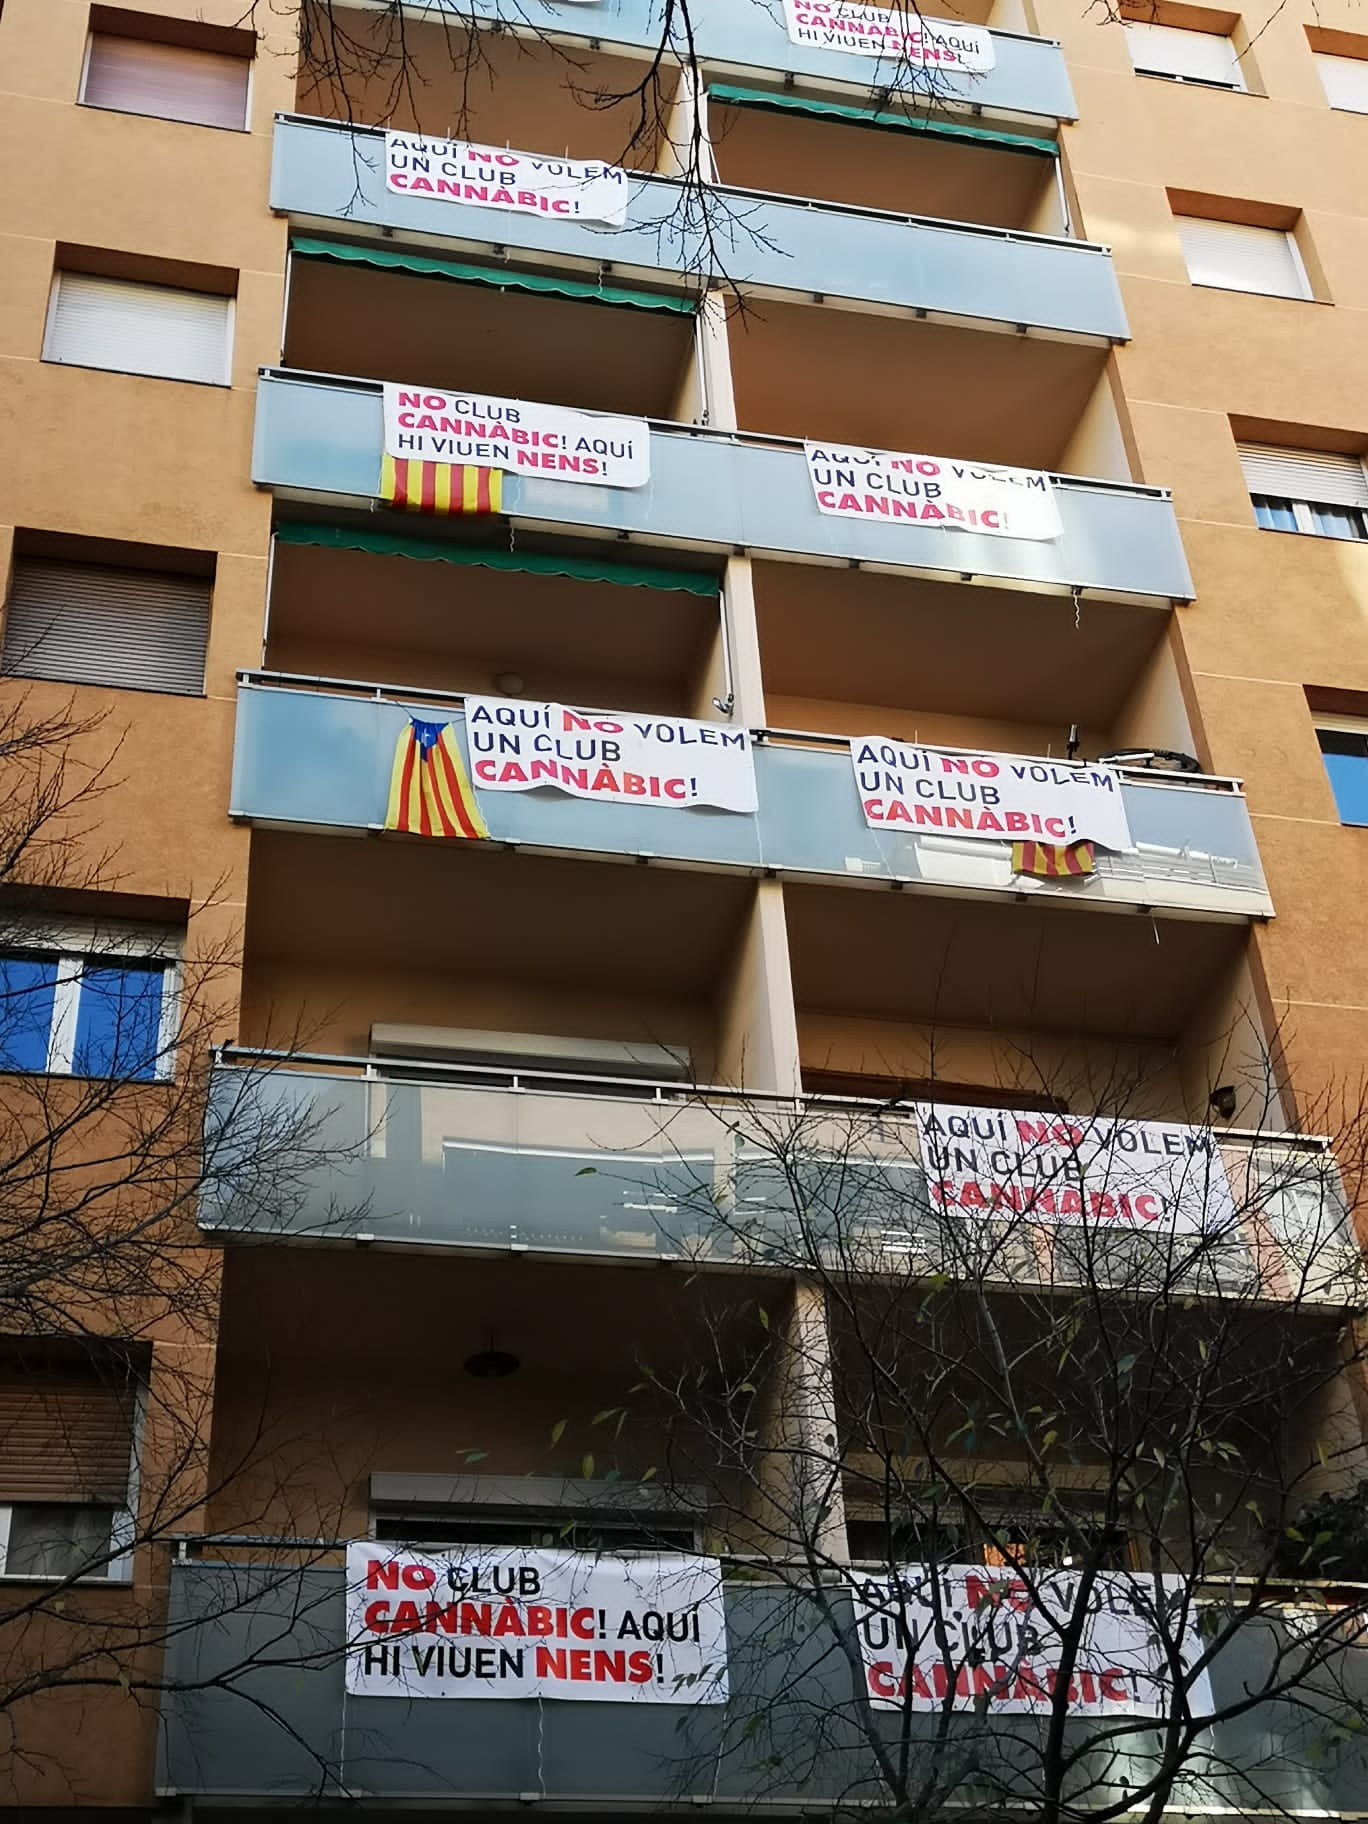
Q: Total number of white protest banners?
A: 9